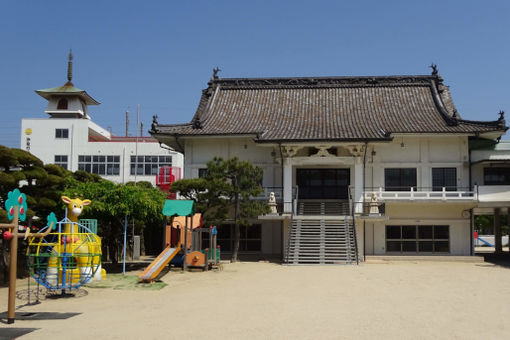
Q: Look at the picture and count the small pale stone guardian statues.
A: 2